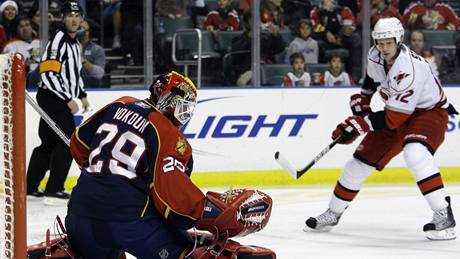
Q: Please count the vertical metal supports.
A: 4